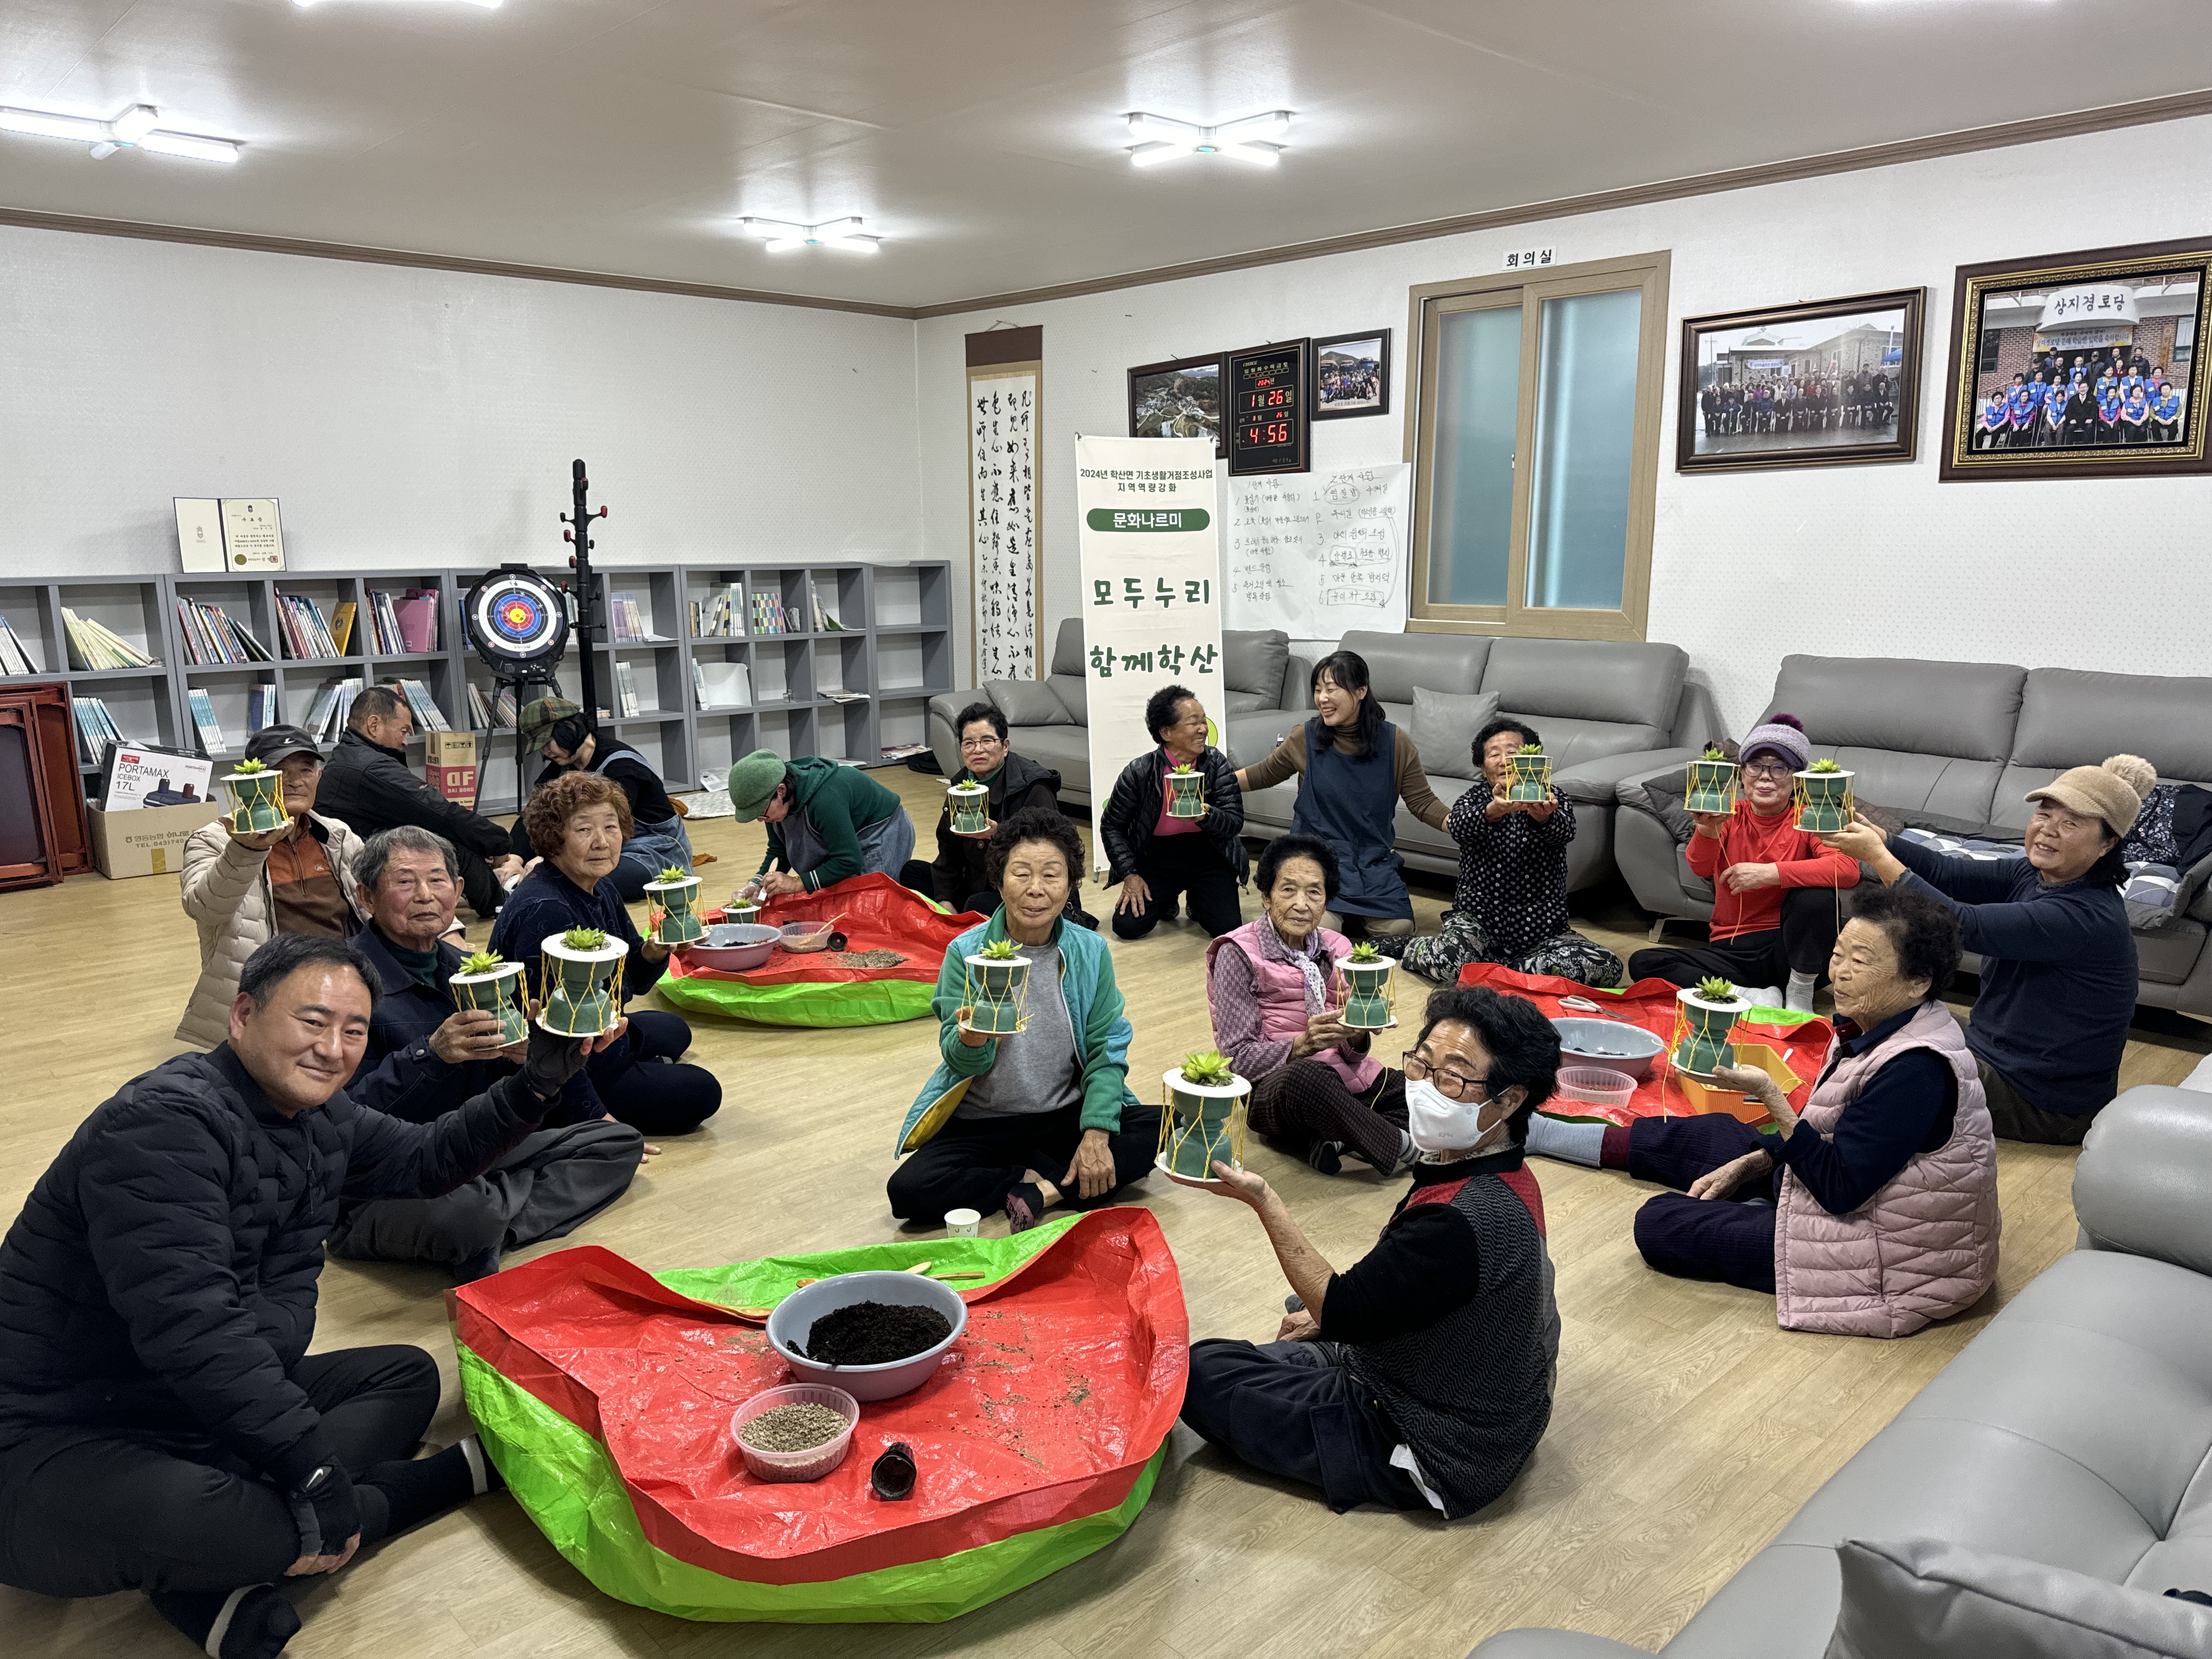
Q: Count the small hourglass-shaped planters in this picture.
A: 14